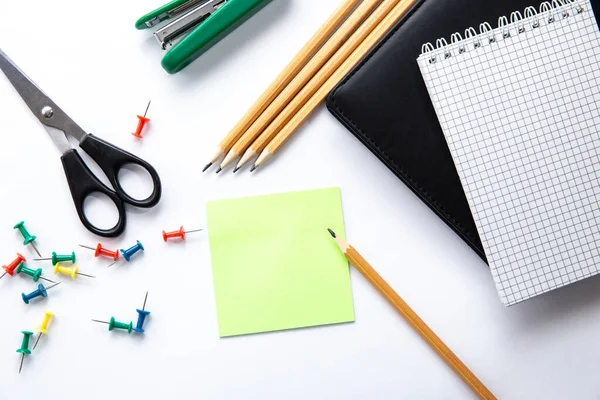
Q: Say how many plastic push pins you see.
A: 14